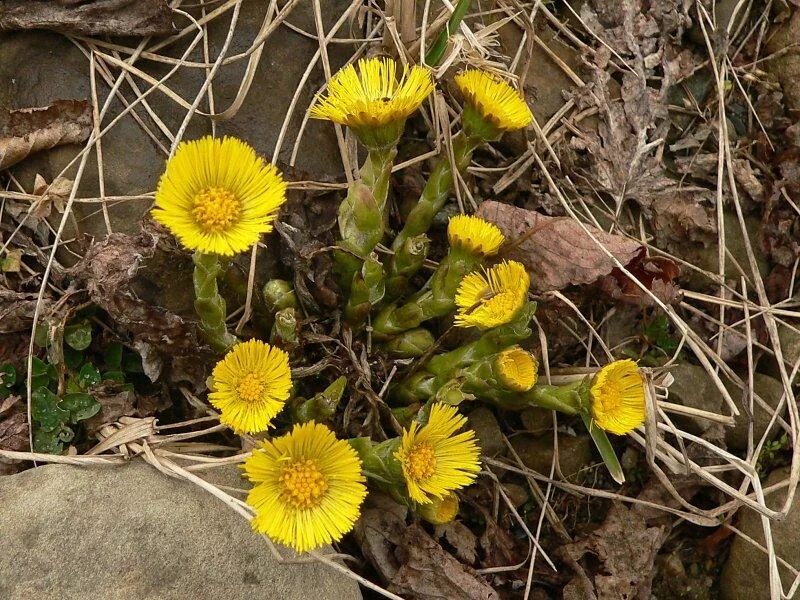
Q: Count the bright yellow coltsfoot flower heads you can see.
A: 11